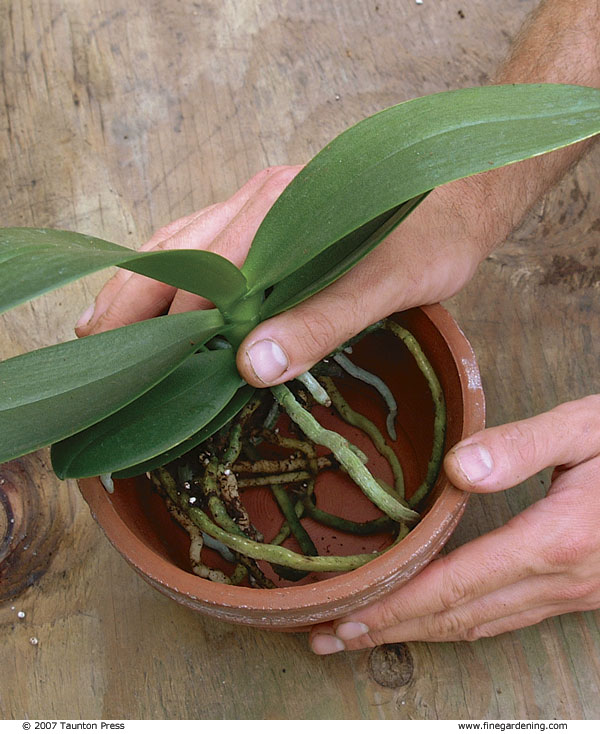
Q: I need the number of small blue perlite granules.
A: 0